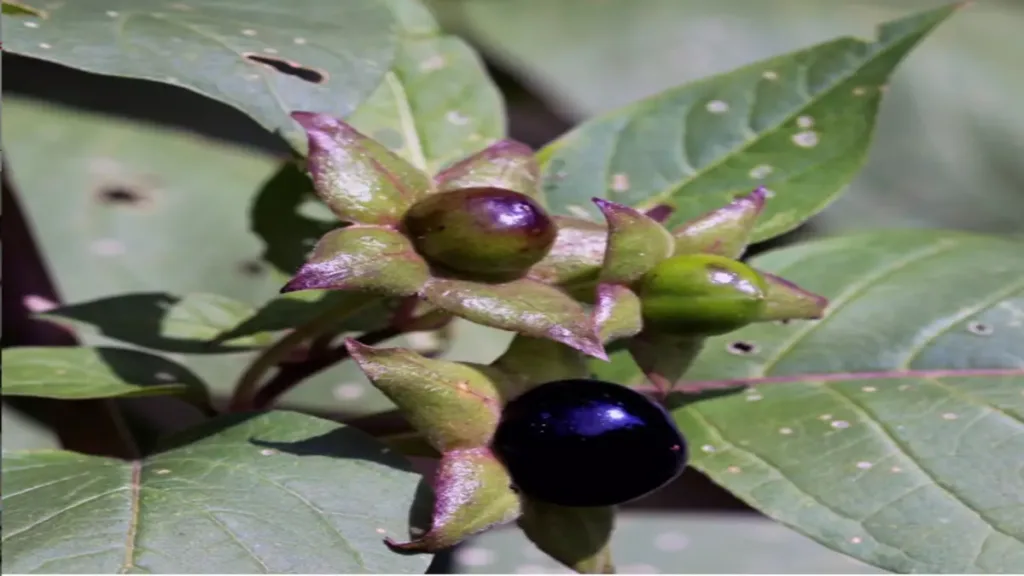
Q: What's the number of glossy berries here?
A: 3